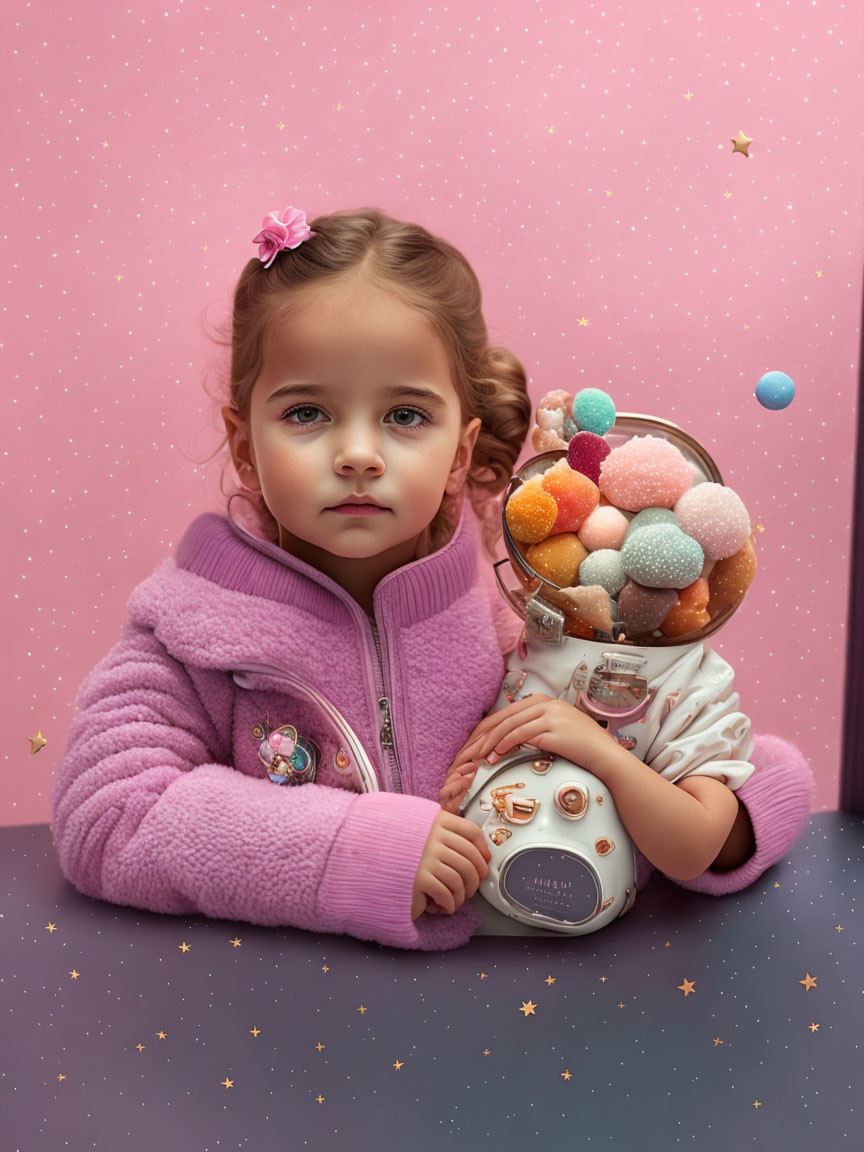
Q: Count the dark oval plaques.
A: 1